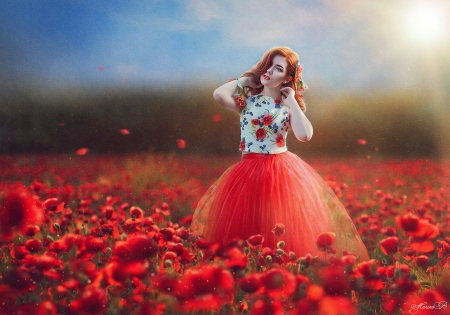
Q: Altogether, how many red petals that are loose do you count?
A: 6